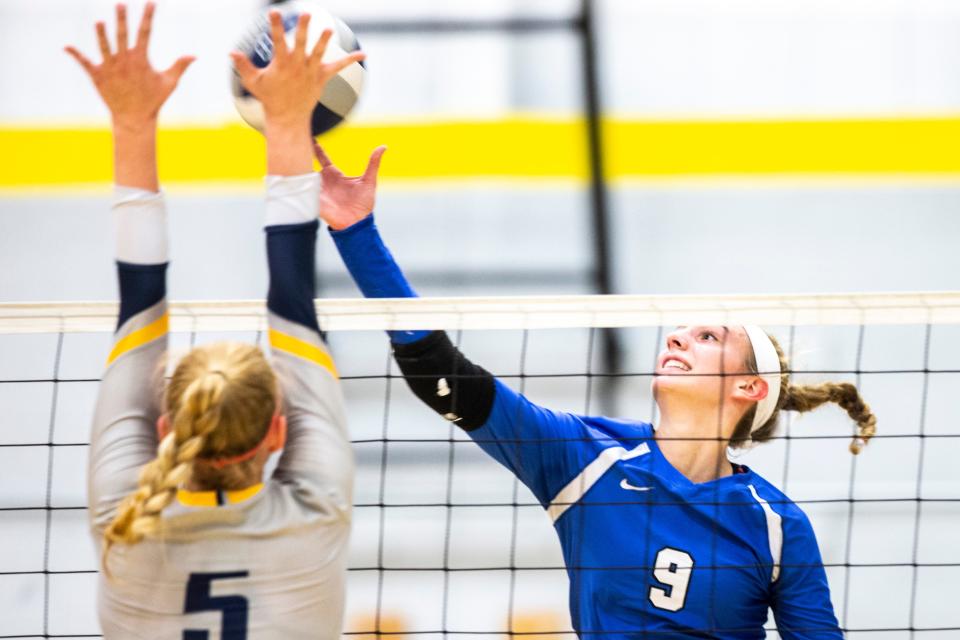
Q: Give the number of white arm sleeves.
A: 2